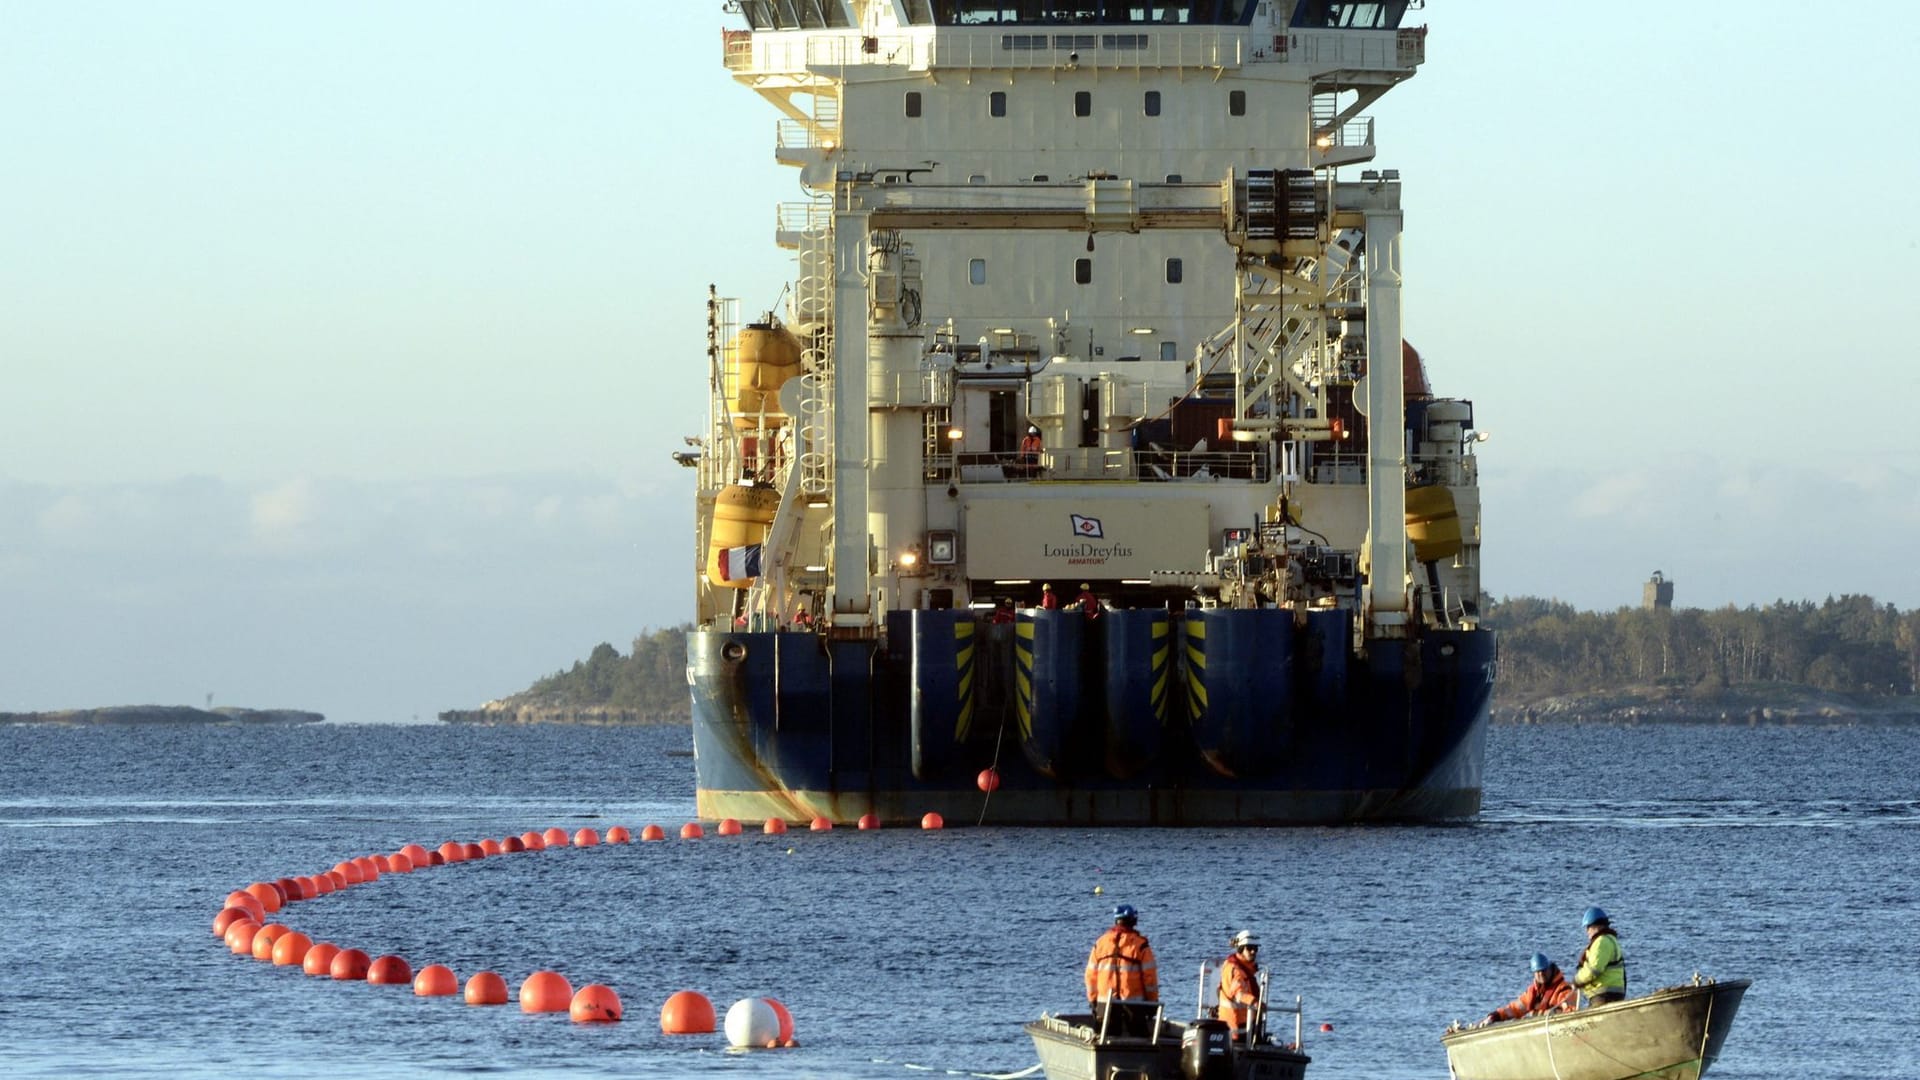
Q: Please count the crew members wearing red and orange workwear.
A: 8